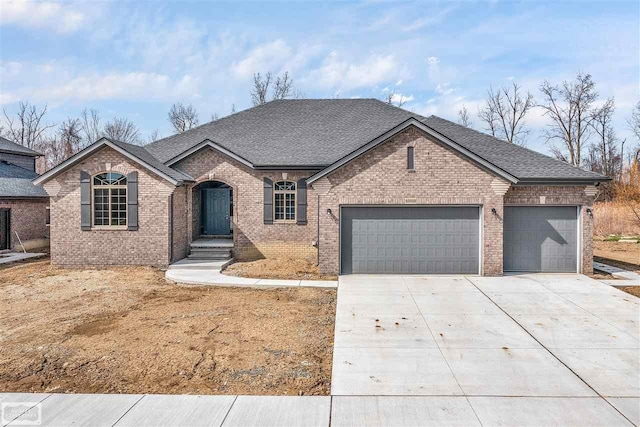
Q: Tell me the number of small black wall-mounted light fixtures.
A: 3